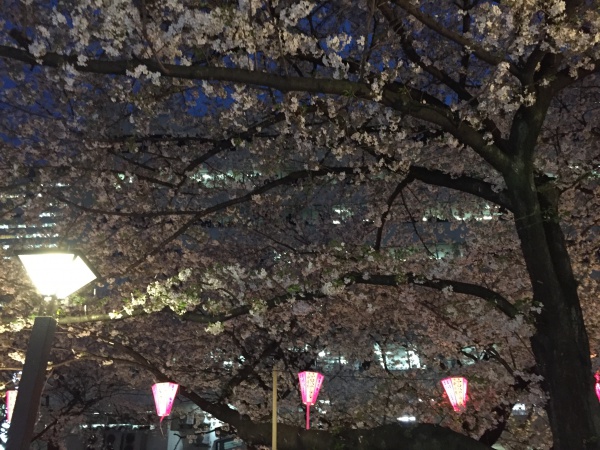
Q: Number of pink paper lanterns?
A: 5